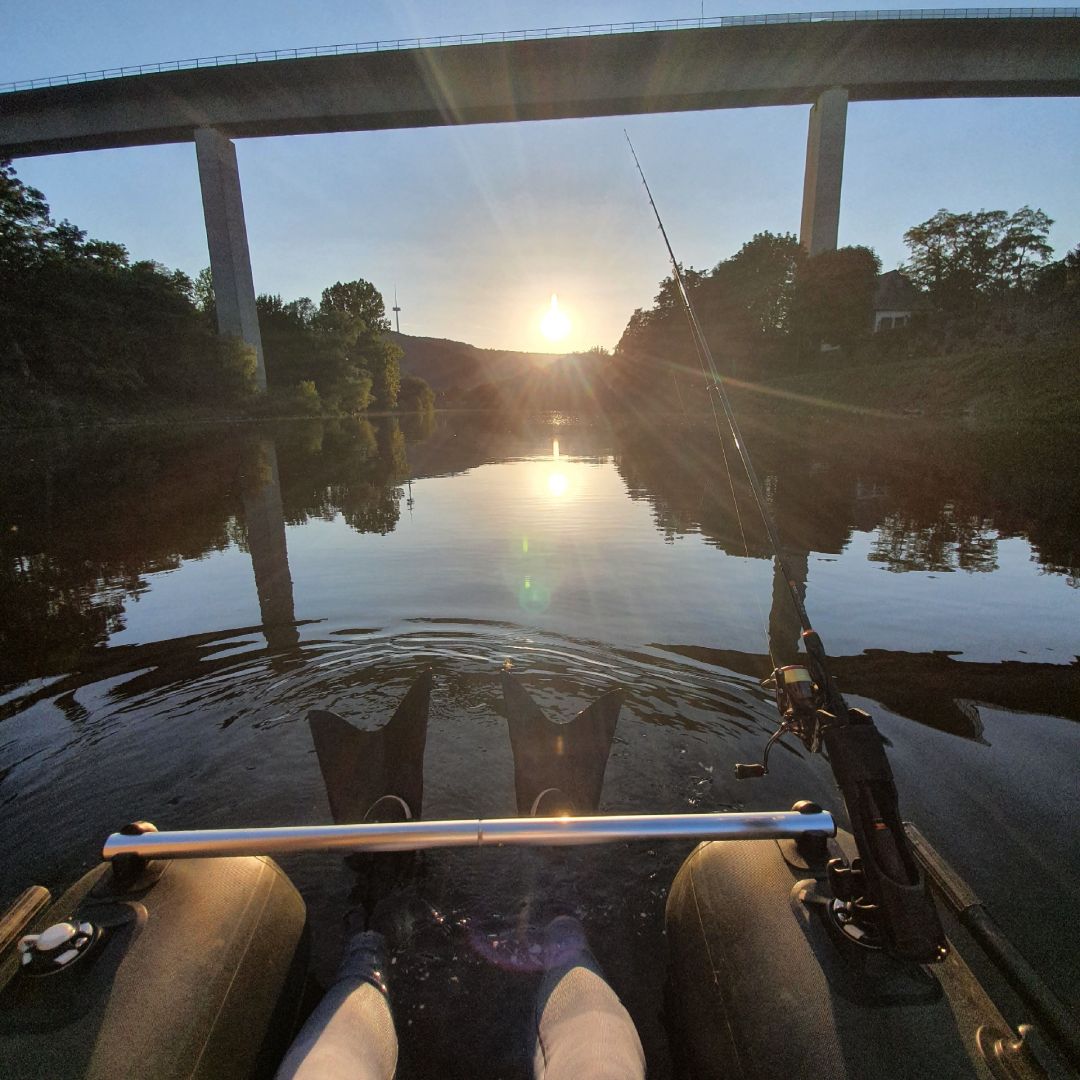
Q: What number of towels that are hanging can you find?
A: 0